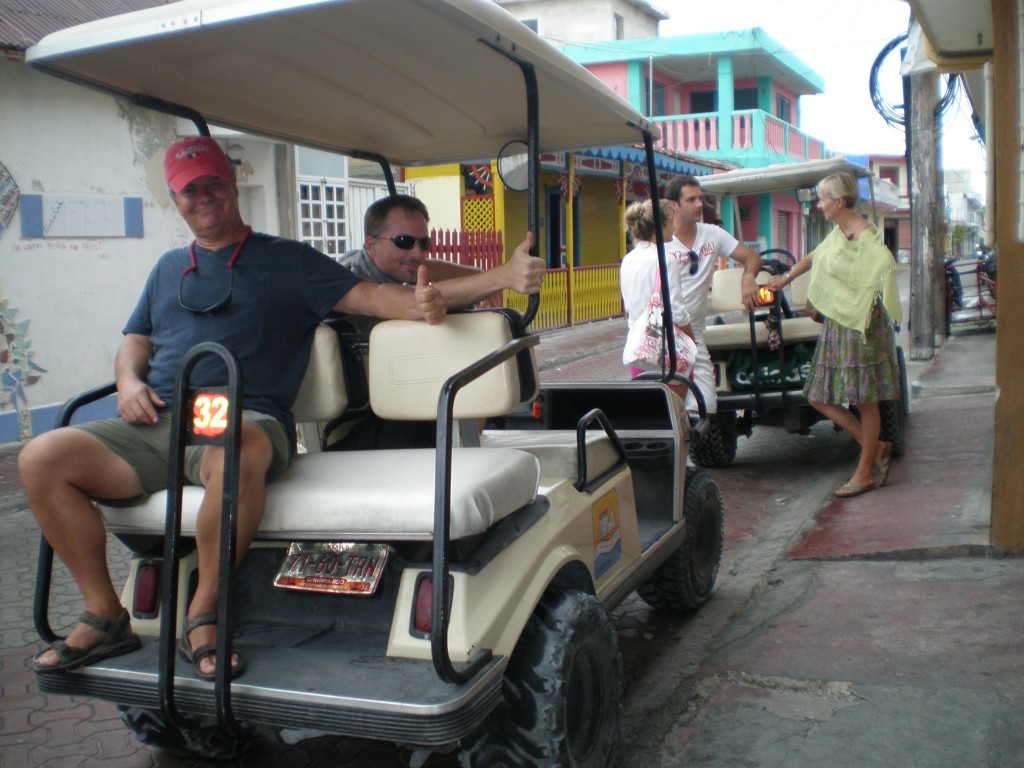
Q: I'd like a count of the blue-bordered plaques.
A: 1